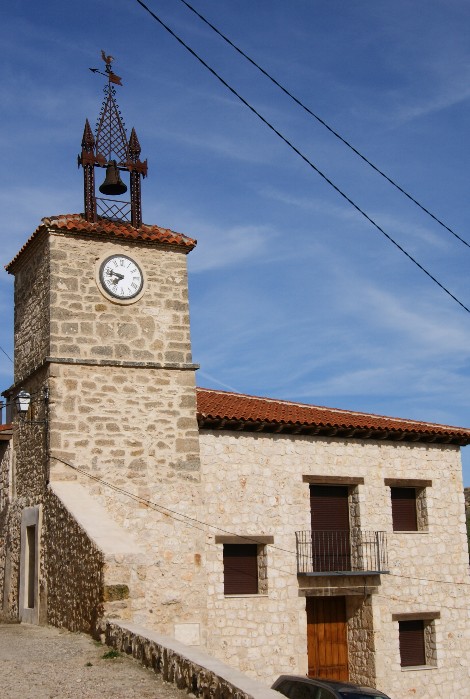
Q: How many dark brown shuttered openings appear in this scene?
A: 4